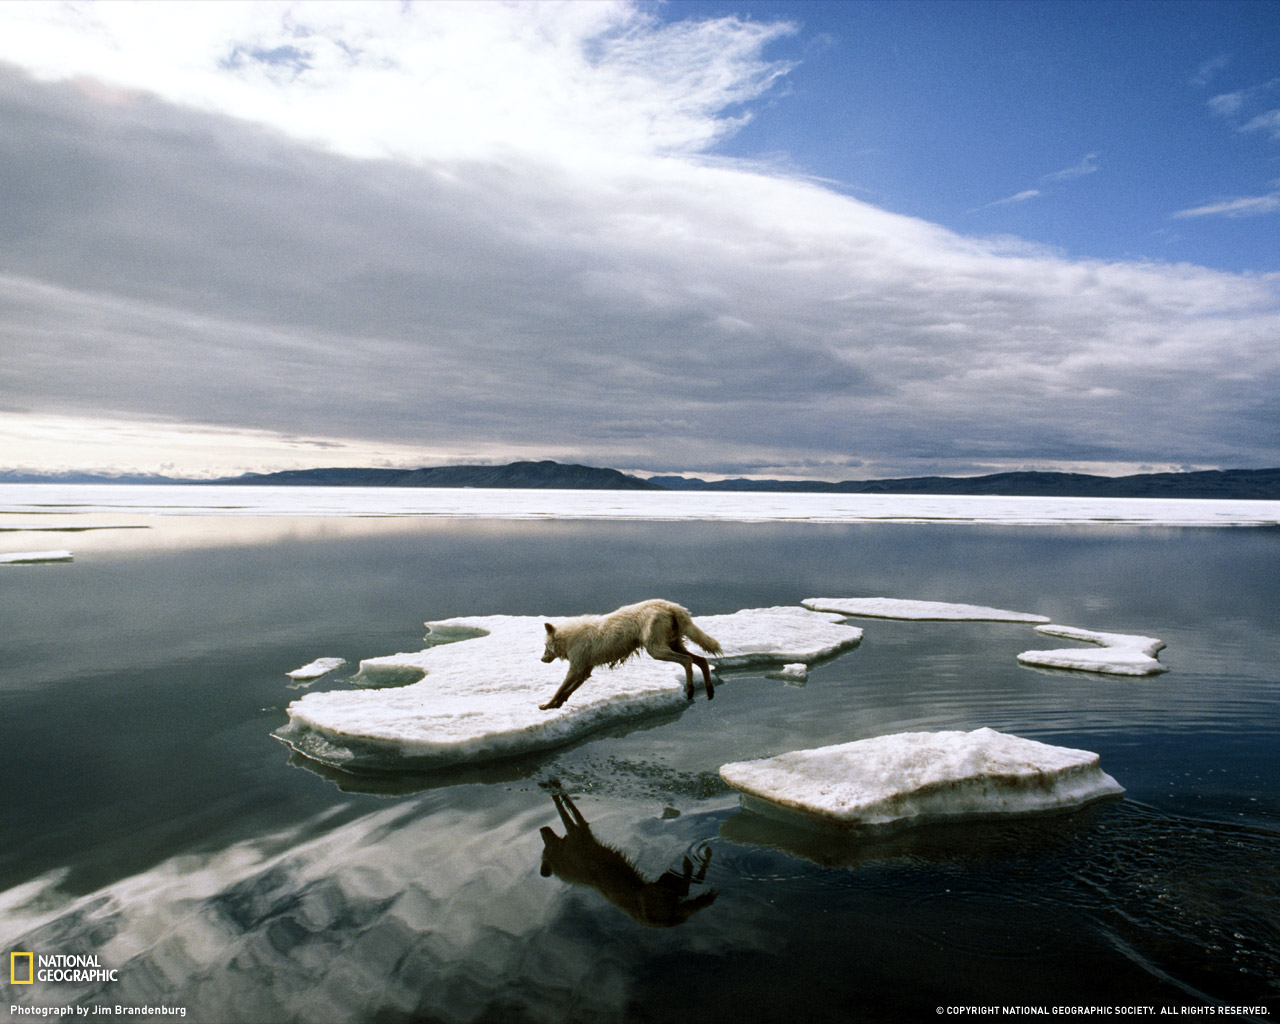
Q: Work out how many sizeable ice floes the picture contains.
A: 4